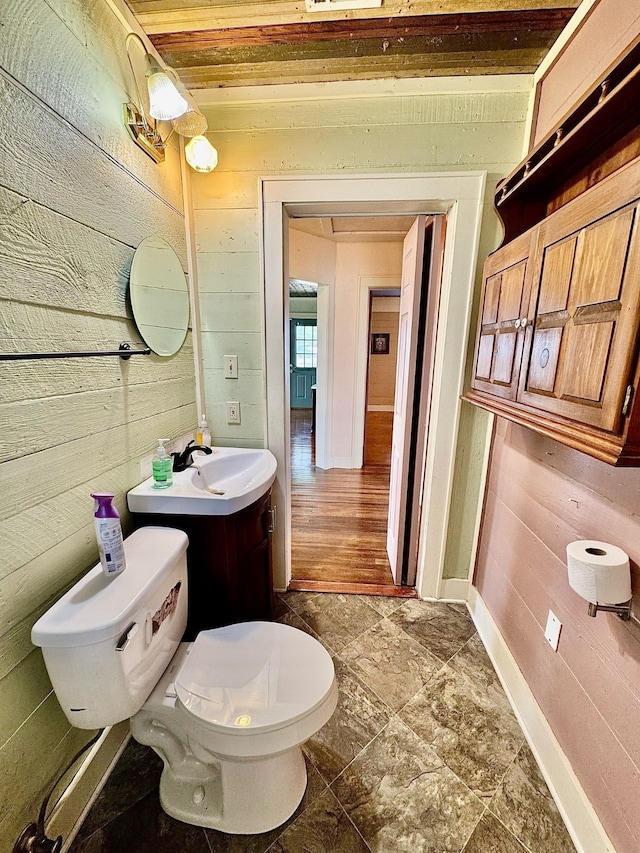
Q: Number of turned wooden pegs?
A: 4